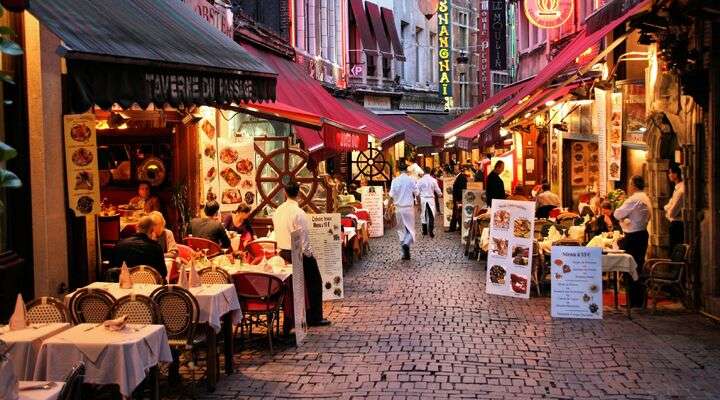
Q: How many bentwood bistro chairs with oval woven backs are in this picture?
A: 6